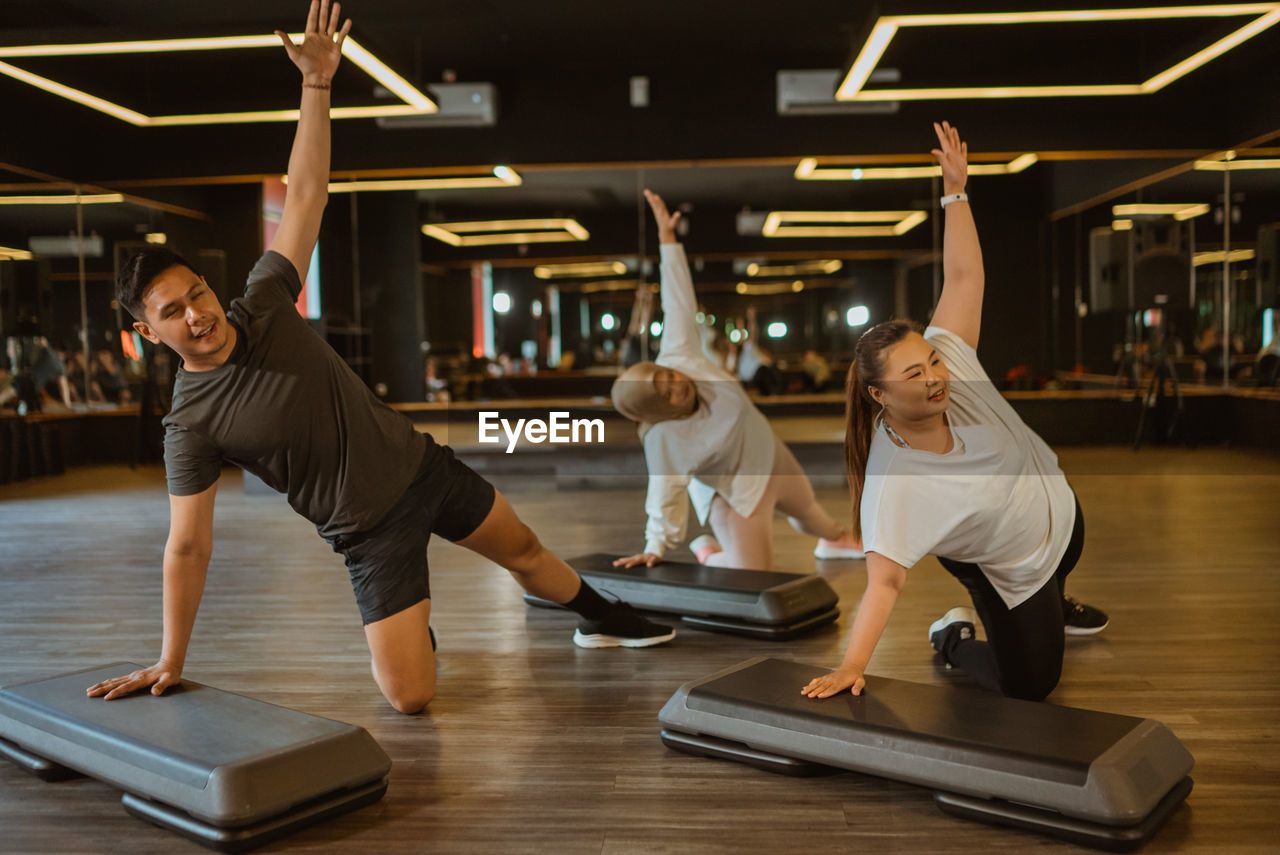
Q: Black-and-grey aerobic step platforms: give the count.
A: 3